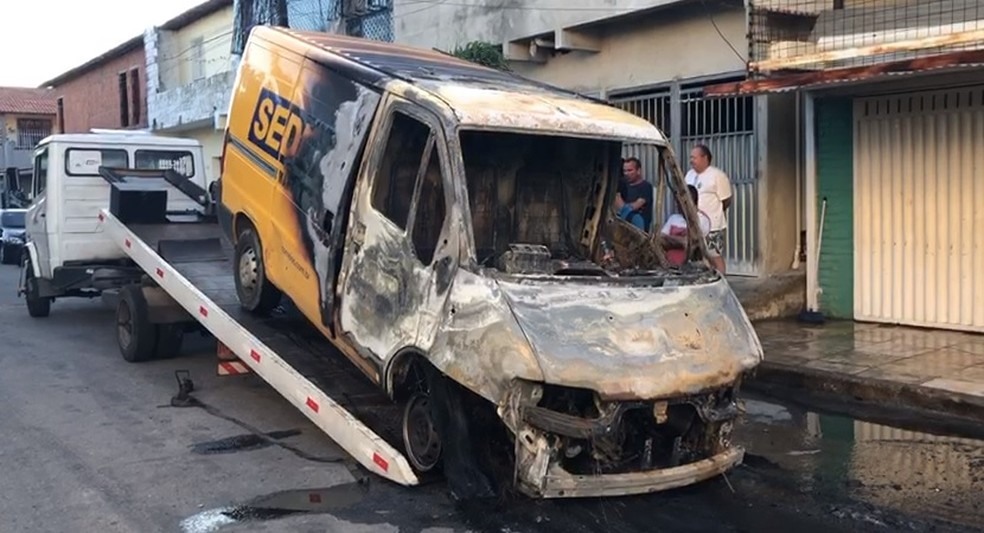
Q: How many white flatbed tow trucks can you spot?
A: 1